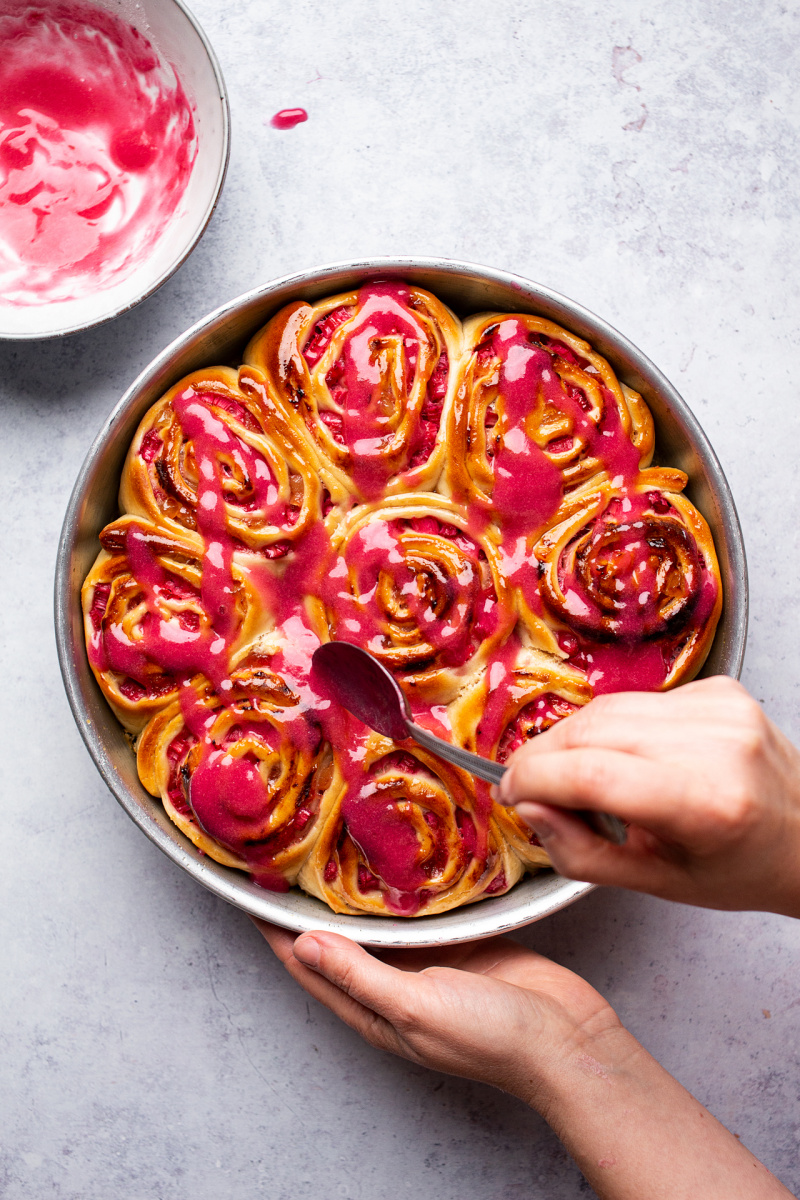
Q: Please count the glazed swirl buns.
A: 9